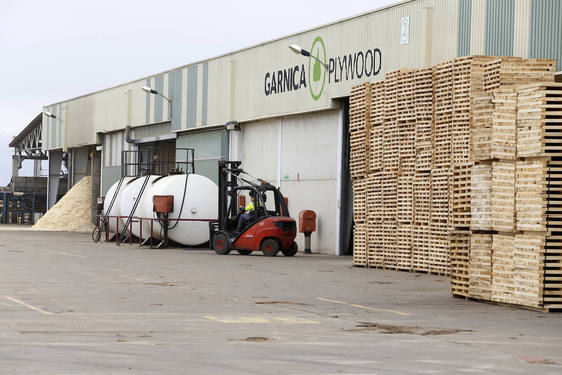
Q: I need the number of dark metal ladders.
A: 2